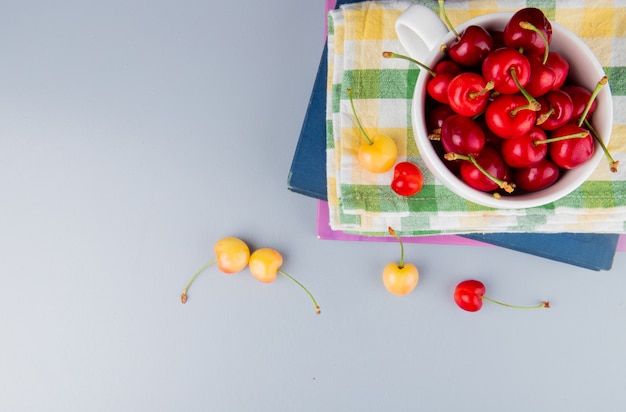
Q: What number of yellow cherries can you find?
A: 4